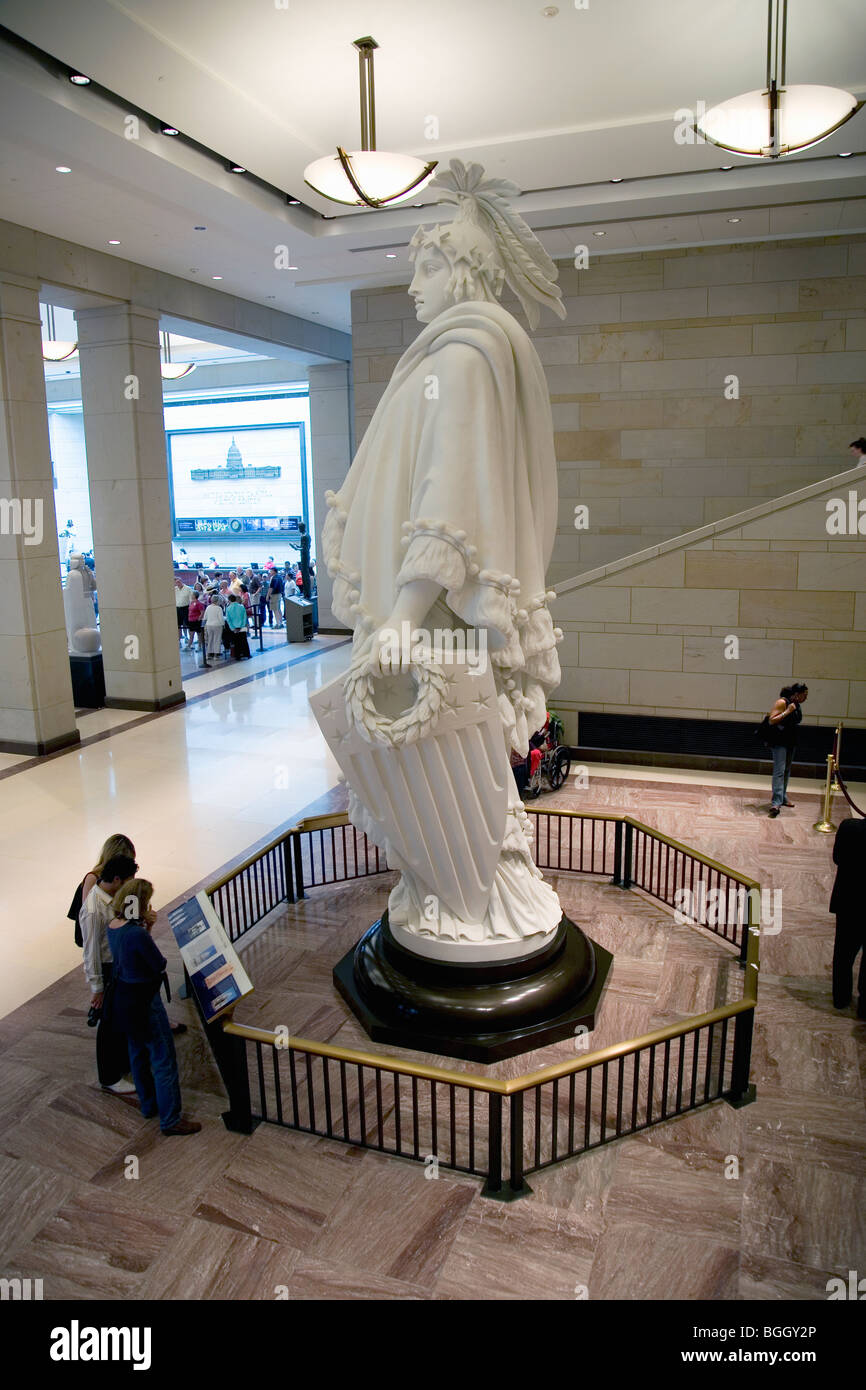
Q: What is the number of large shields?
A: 1